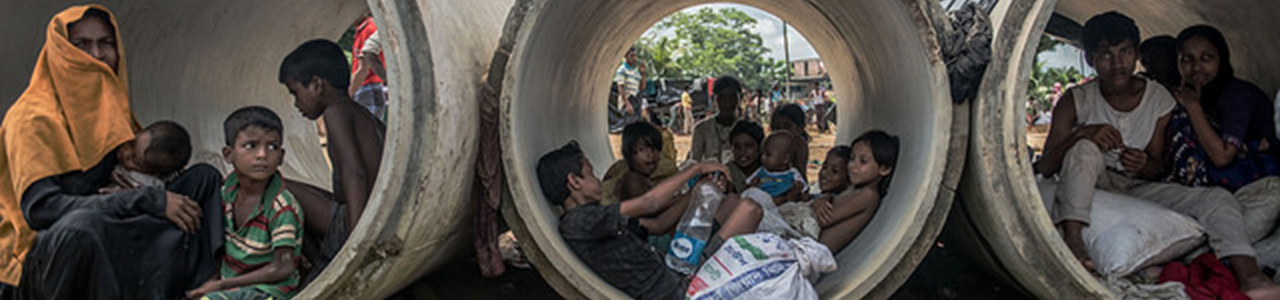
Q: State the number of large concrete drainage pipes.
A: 3